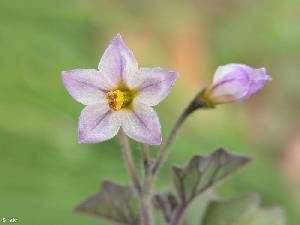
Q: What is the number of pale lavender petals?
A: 5